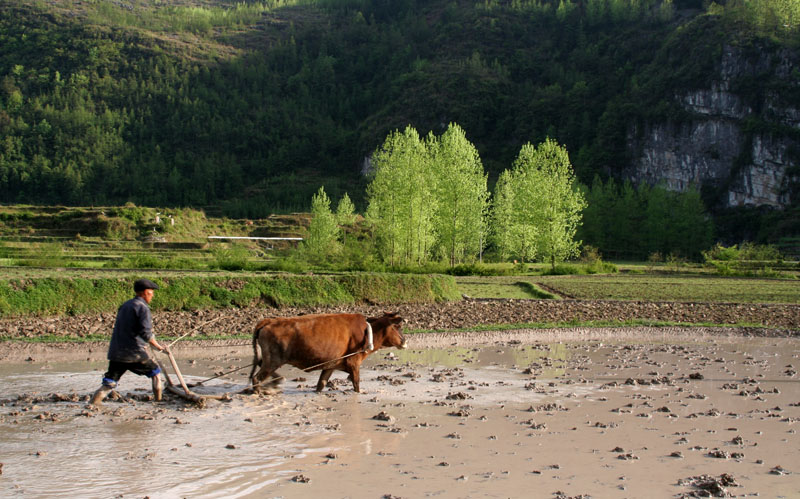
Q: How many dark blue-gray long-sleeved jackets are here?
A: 1